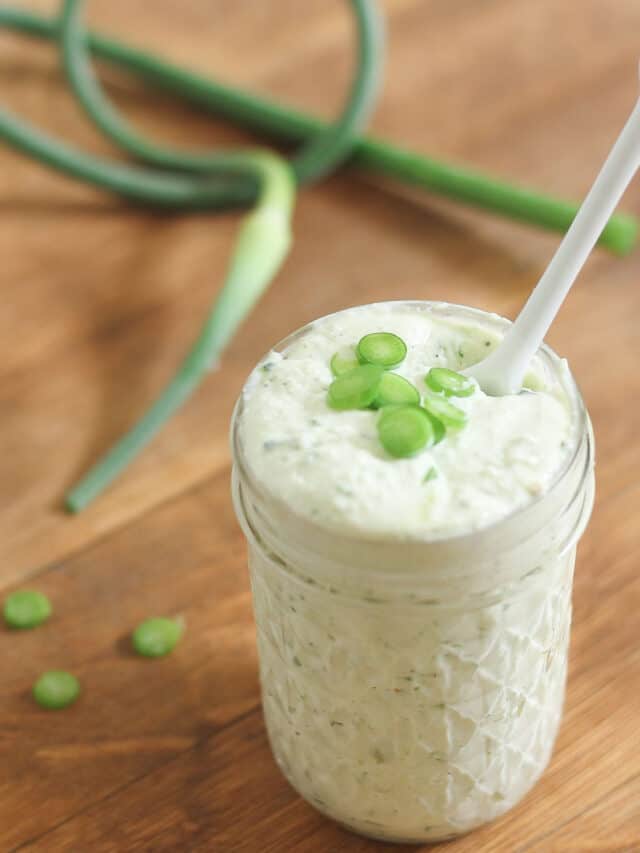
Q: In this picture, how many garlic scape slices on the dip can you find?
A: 8